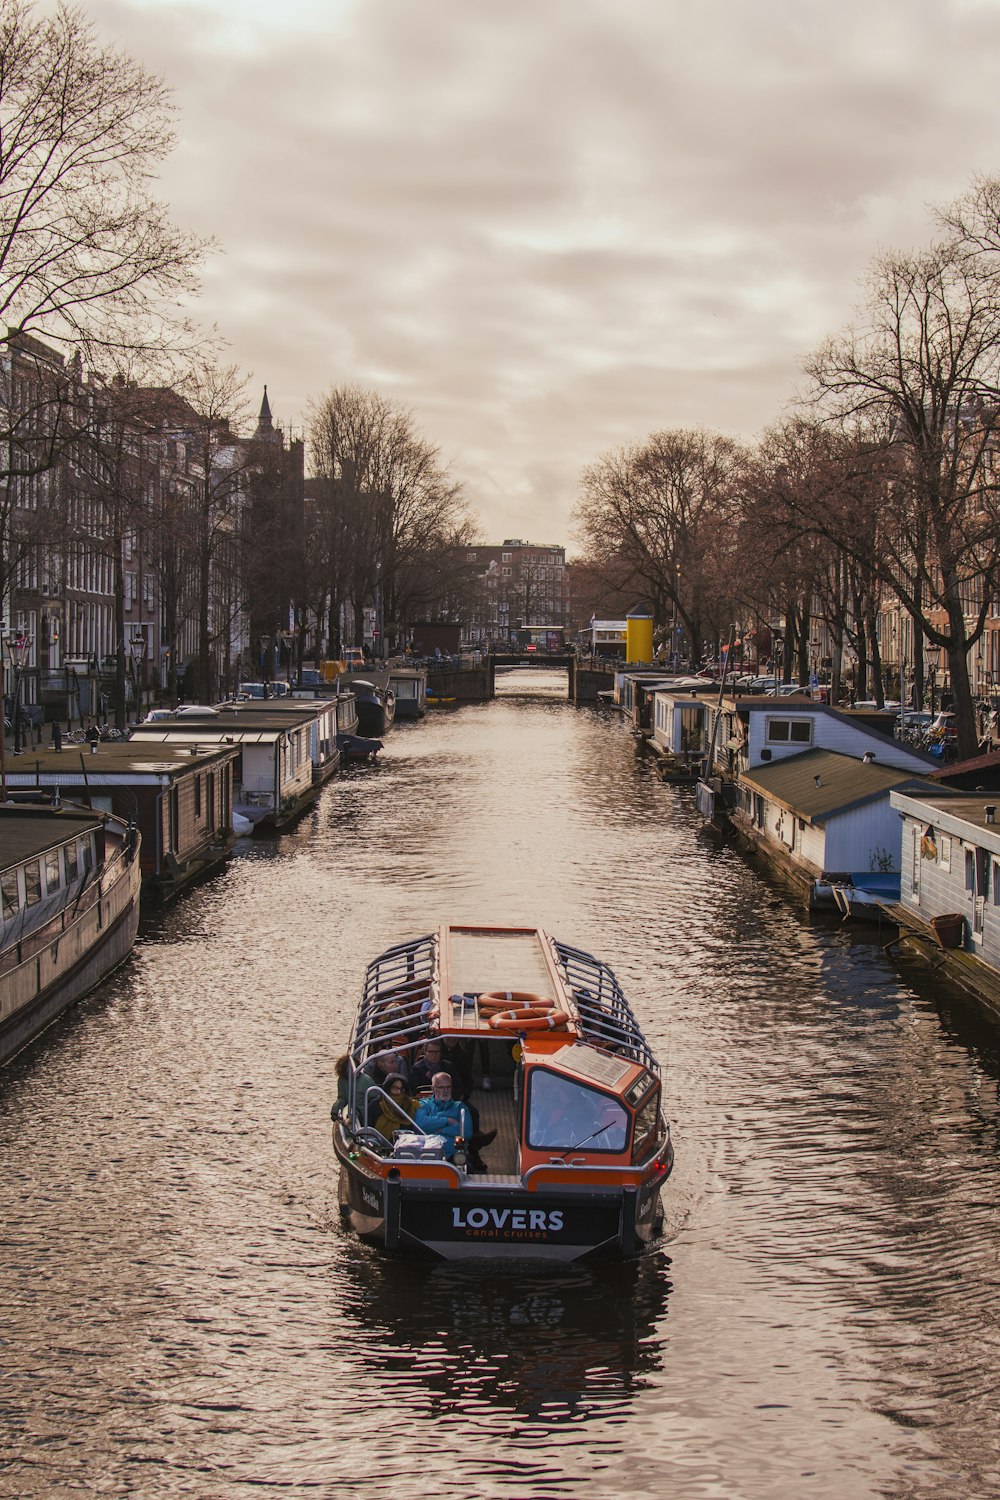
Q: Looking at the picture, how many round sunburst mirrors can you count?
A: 0